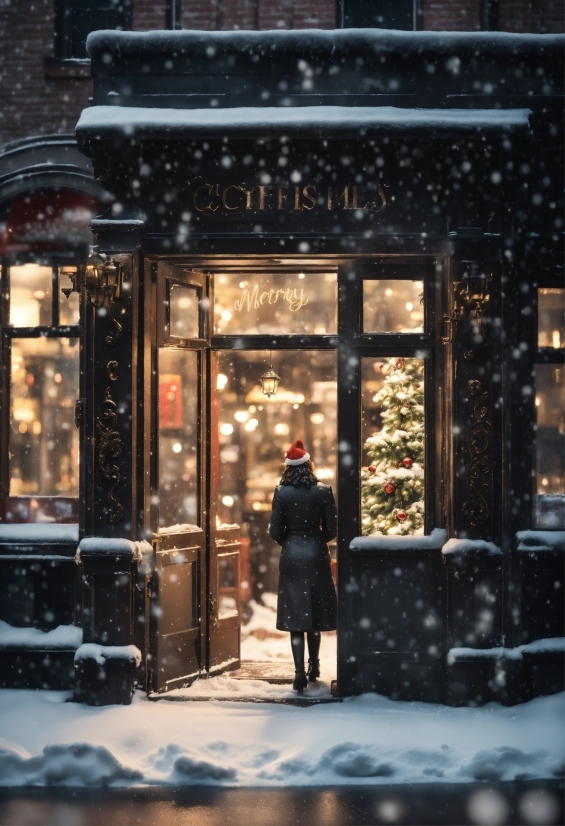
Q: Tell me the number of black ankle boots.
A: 2